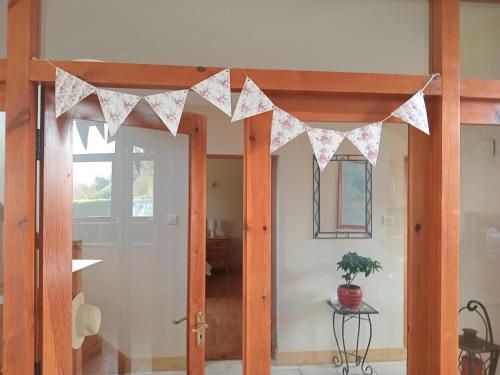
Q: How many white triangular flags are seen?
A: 9